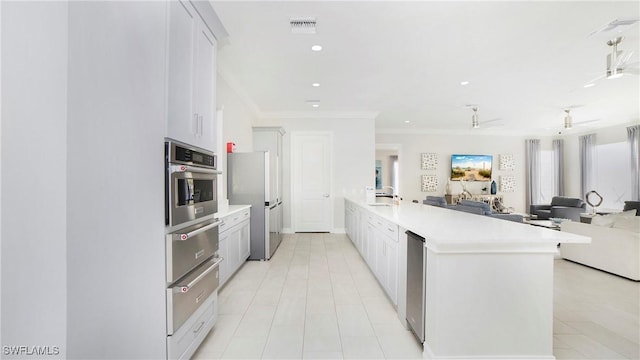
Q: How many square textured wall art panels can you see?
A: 4